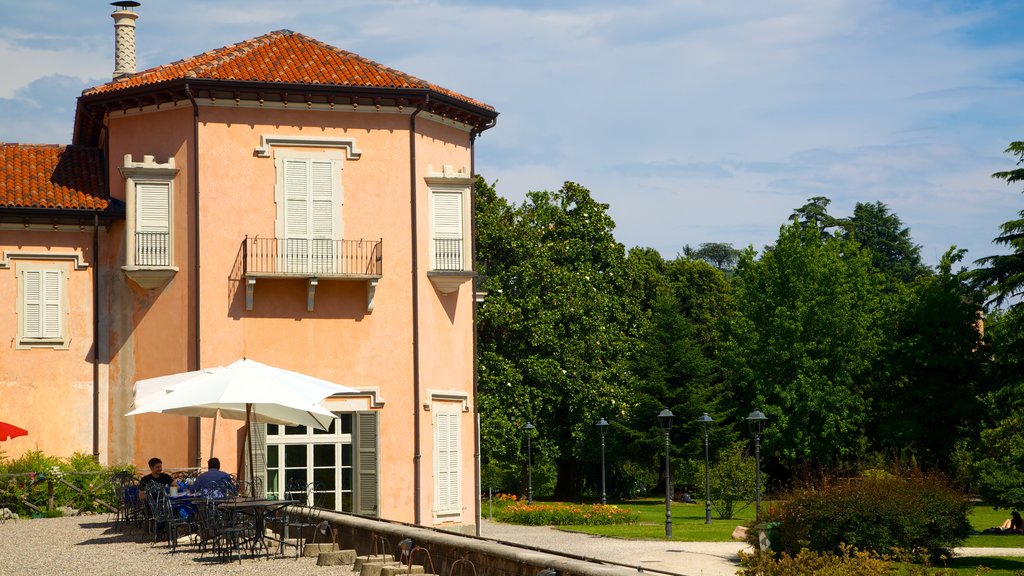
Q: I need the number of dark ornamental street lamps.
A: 5